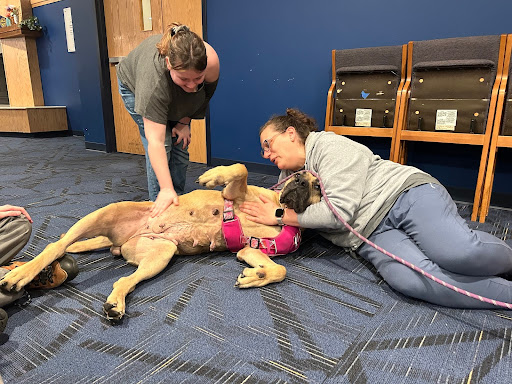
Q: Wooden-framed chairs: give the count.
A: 3